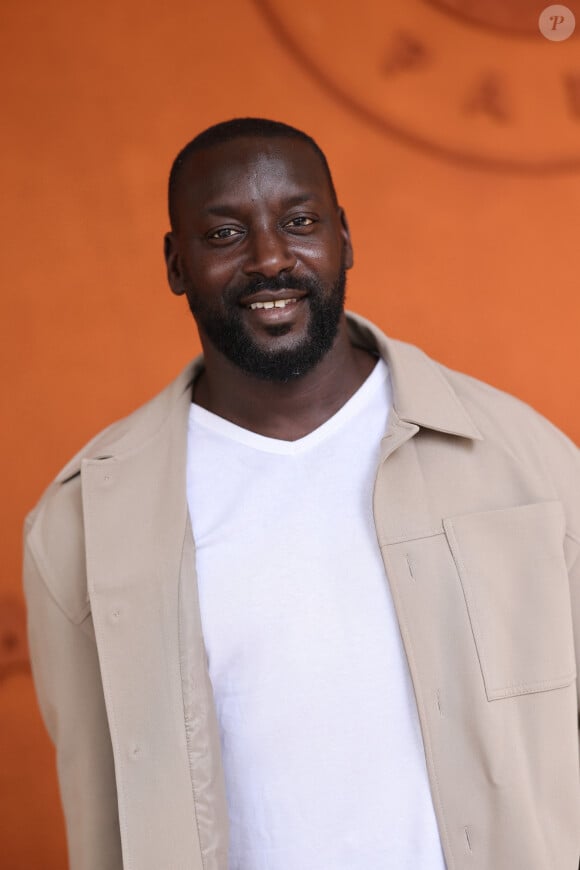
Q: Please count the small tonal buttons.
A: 3